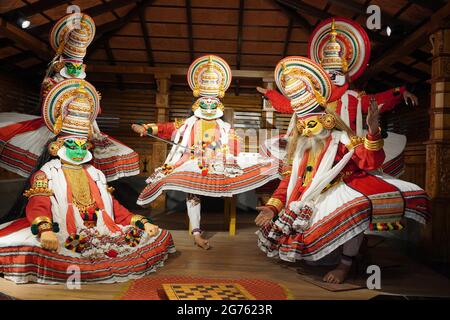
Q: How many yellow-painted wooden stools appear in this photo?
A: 1